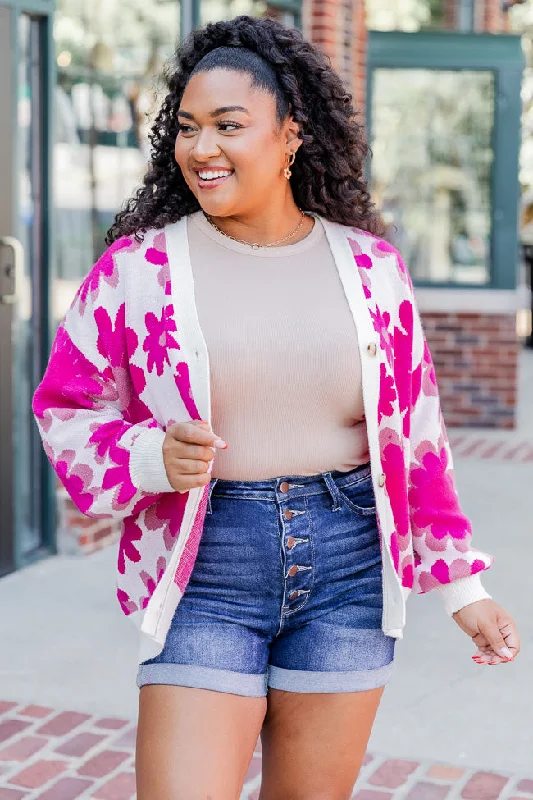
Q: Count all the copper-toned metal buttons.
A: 5